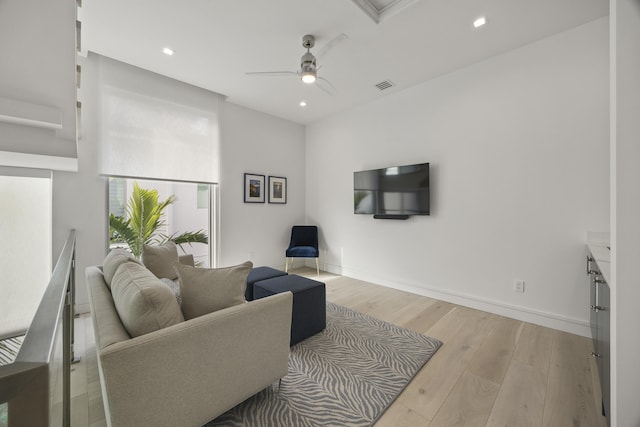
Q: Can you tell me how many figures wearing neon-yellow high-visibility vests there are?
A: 0